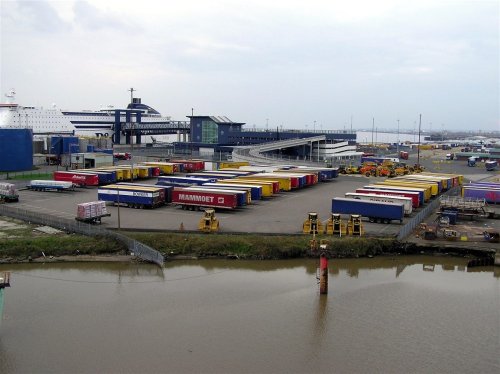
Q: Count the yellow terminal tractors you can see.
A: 4